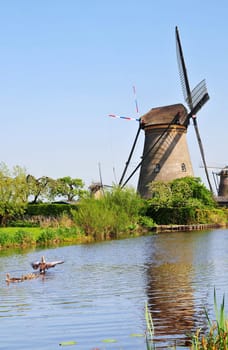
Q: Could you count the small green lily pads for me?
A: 3